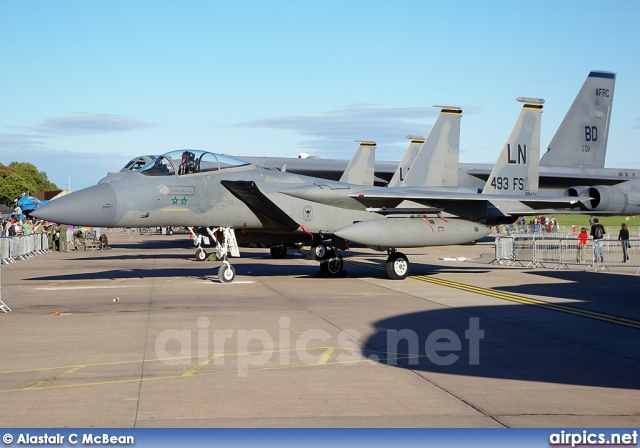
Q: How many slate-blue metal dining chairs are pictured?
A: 0